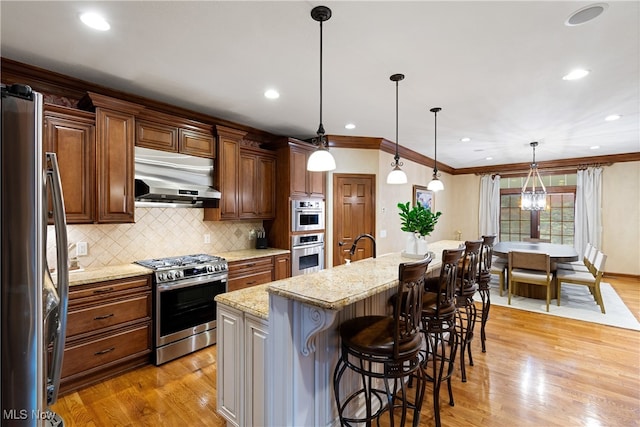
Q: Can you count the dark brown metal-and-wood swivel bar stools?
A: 4